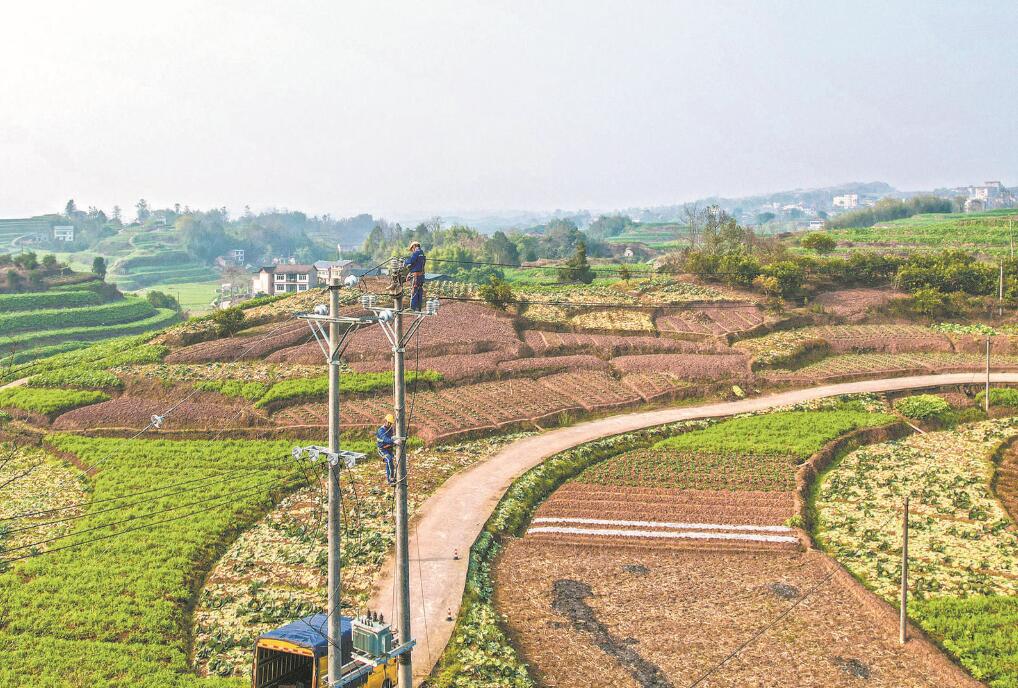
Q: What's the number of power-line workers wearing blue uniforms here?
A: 2